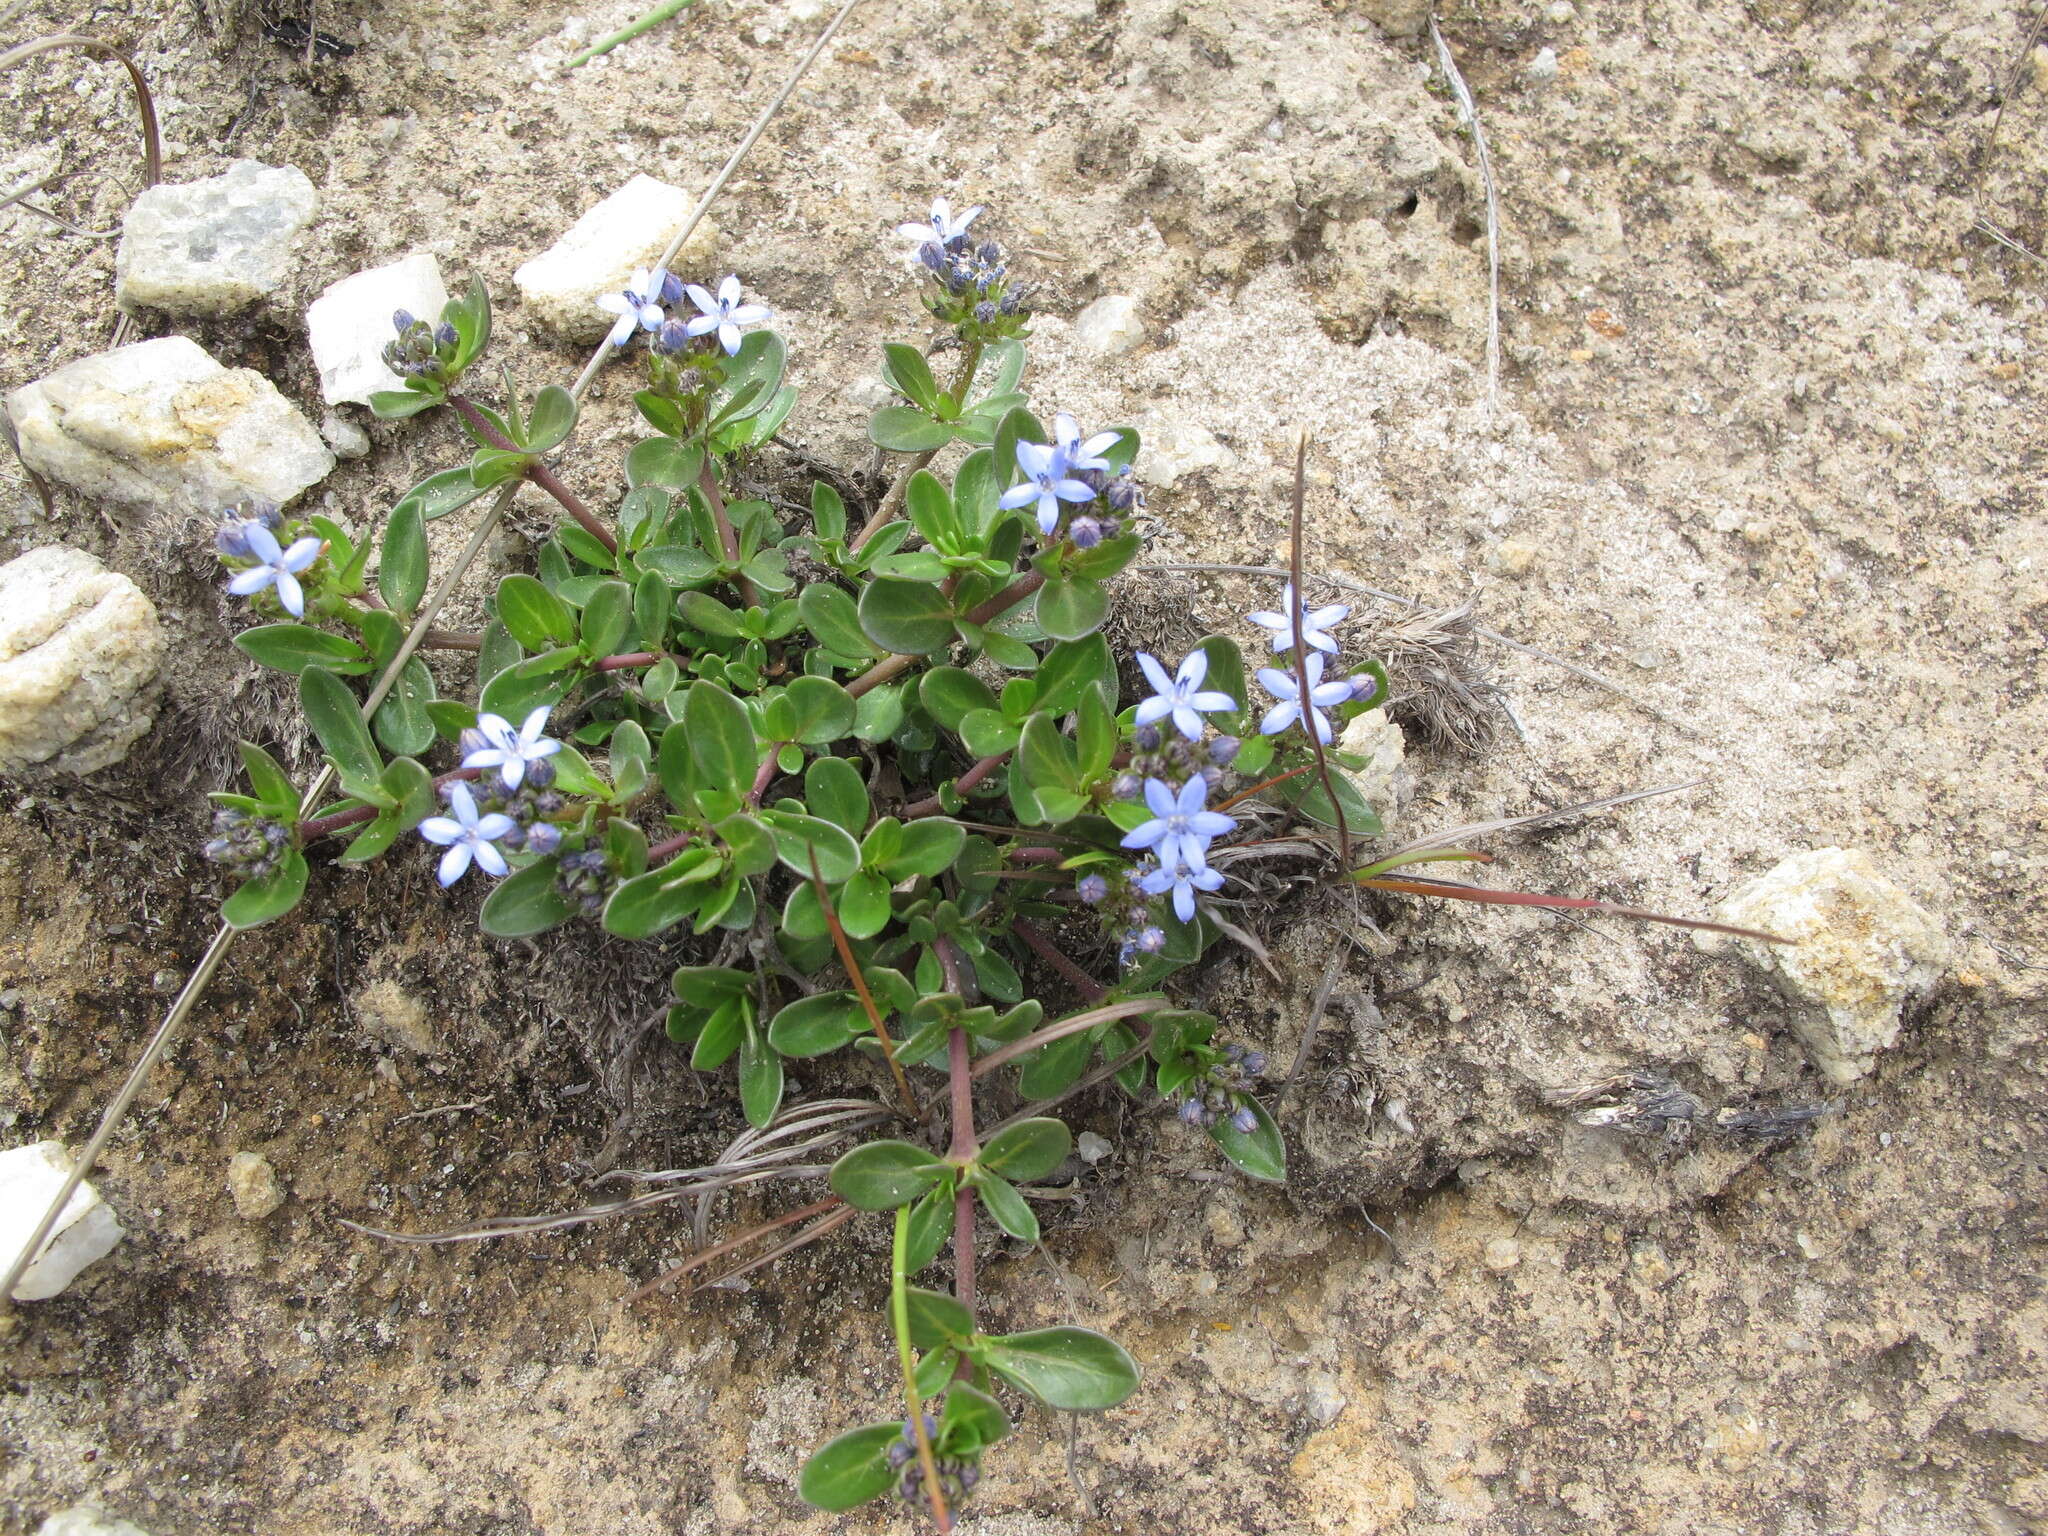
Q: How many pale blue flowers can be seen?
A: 13